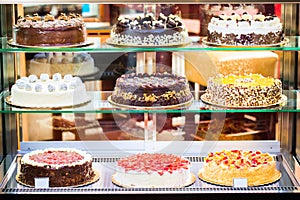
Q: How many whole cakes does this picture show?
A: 9